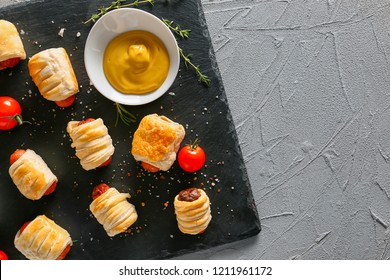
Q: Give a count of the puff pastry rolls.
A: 8